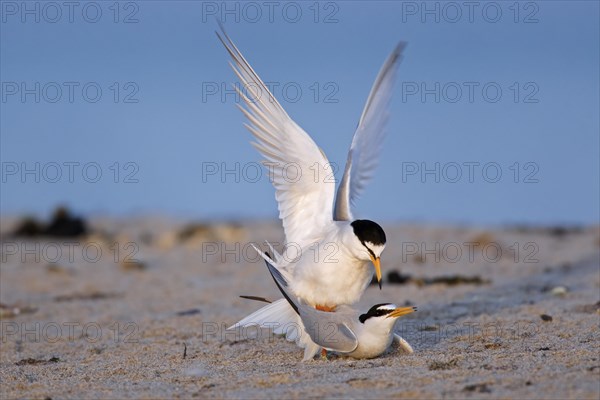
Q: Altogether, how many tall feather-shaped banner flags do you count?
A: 0